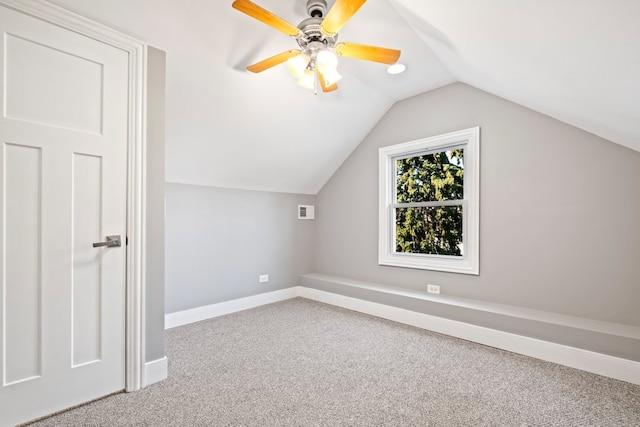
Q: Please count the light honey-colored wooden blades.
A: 5